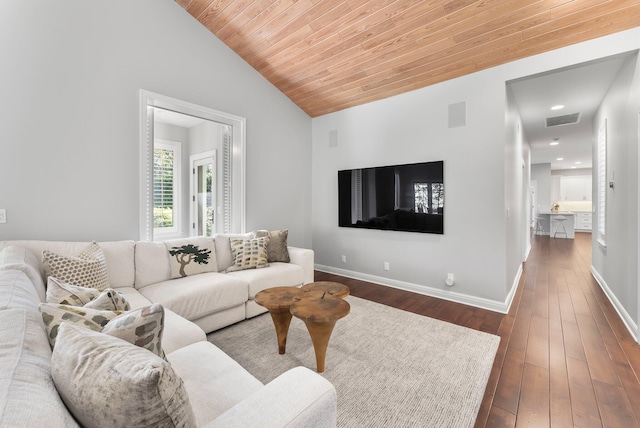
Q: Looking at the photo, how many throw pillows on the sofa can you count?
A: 7